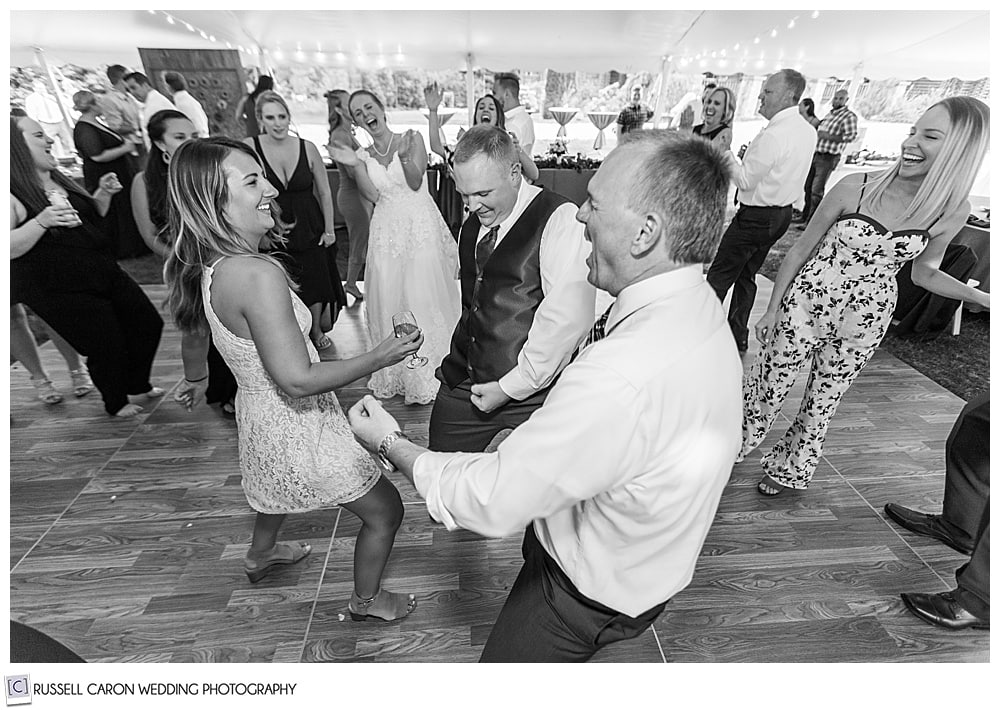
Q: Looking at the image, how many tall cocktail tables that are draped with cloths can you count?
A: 3